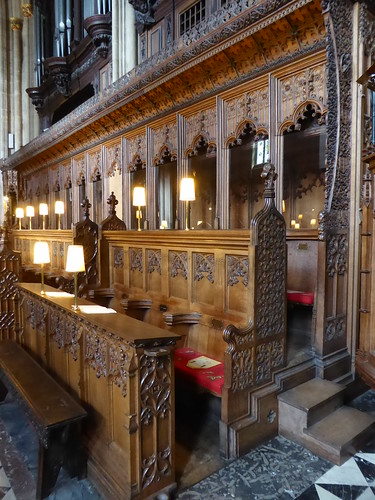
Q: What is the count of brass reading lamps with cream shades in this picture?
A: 8